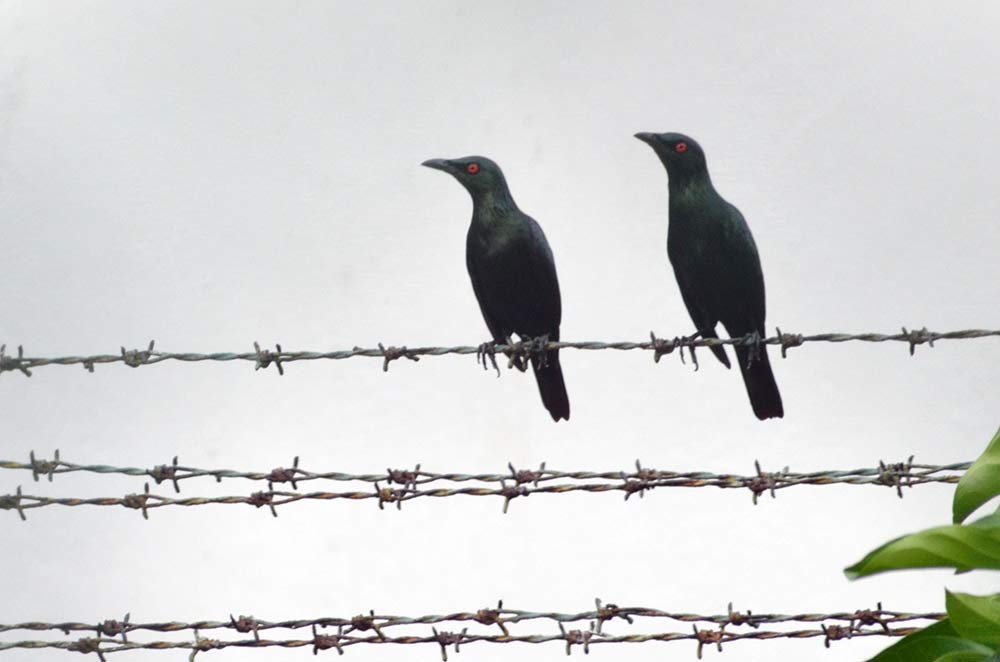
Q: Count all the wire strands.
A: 5